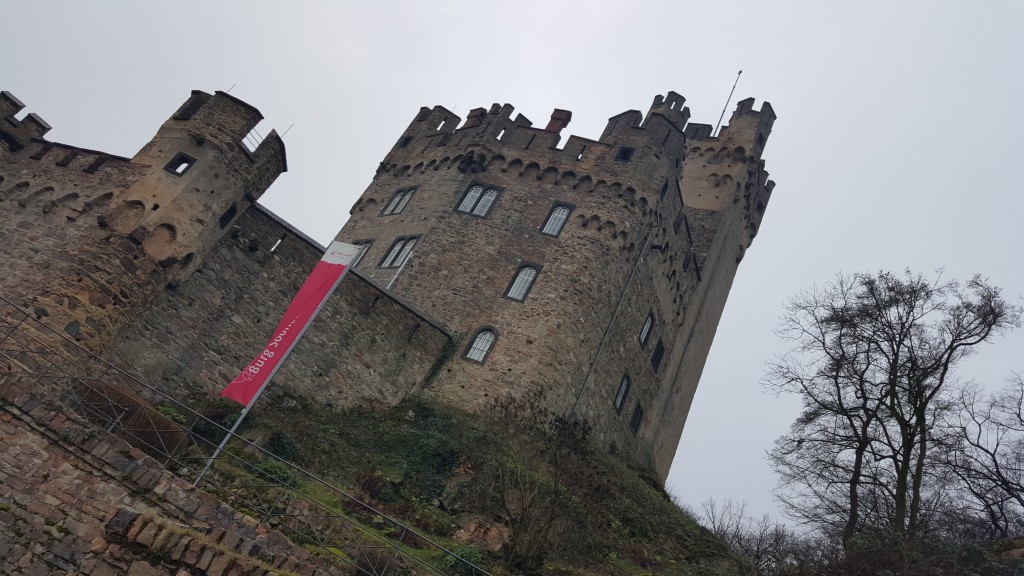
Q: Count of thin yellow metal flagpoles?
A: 0